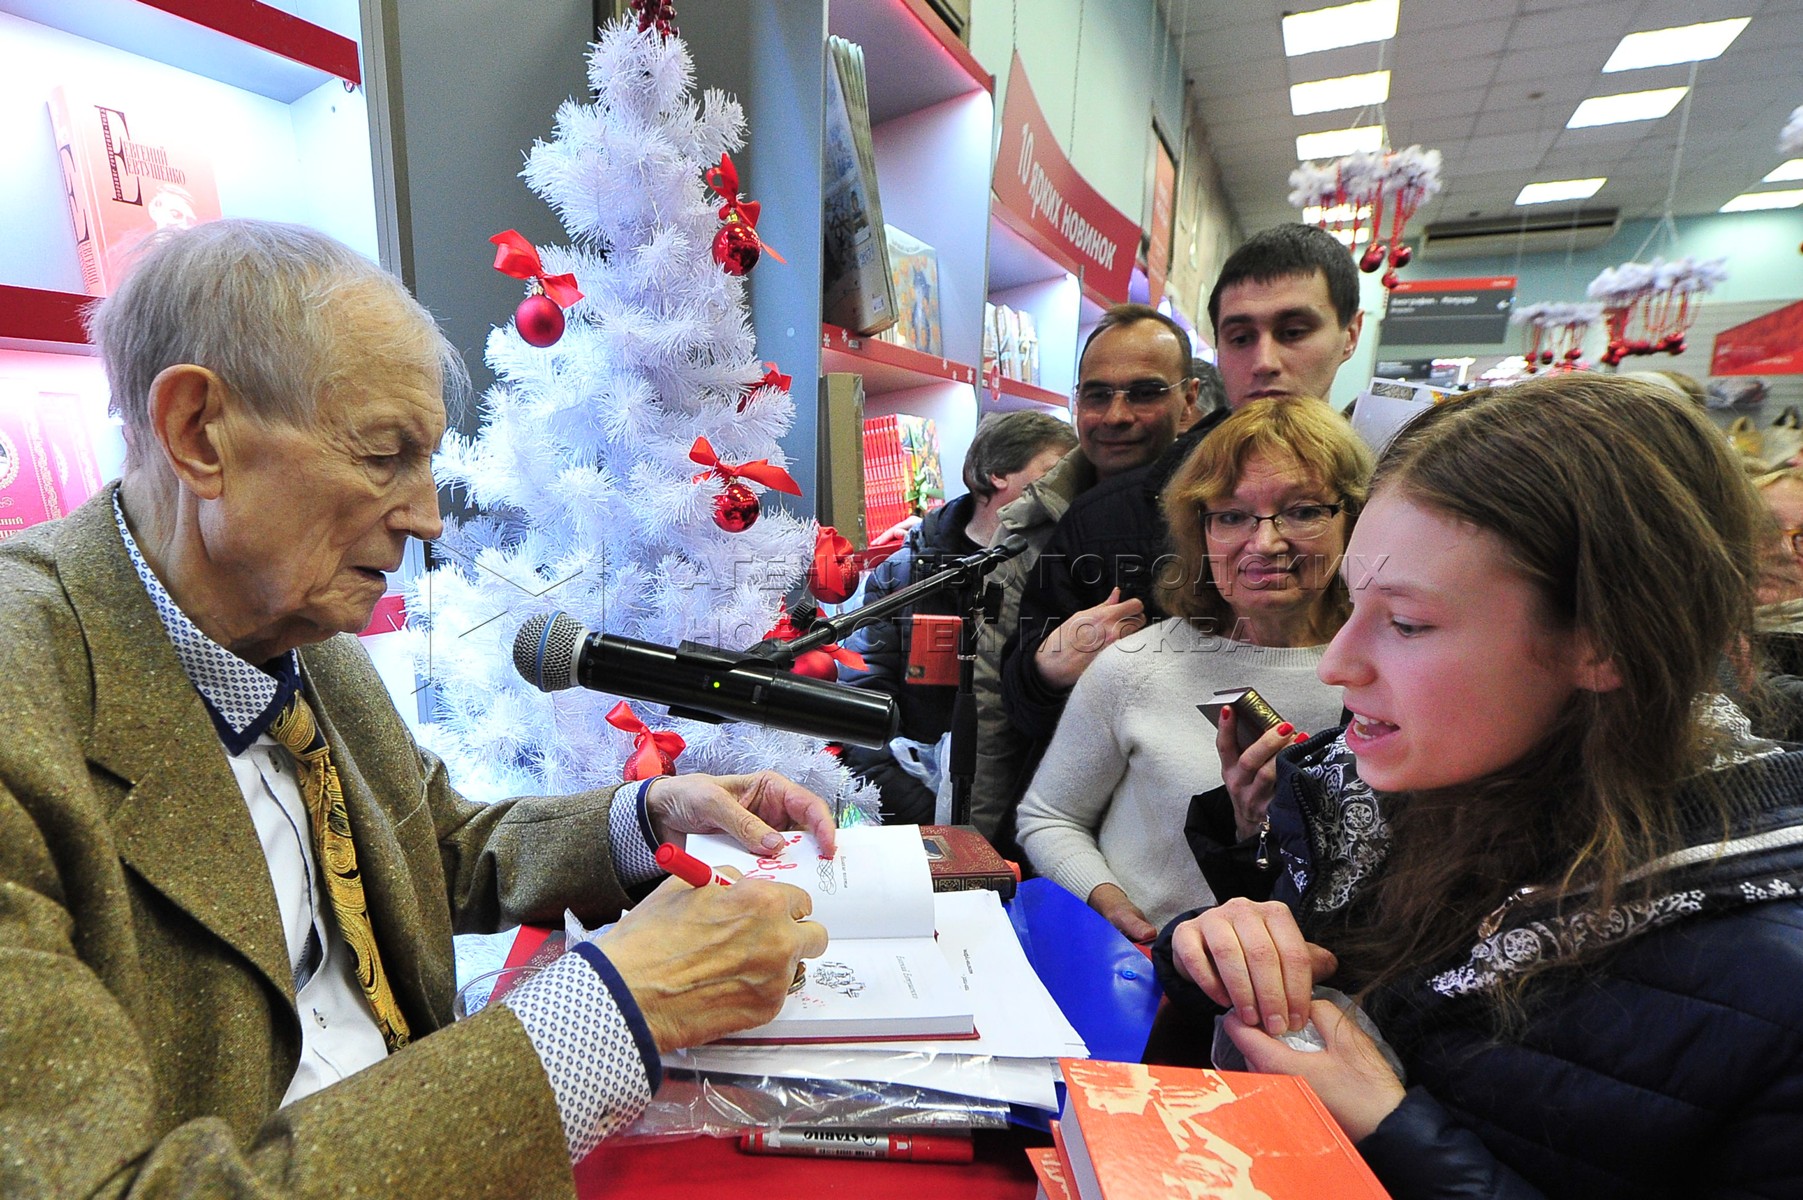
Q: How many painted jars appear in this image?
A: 0